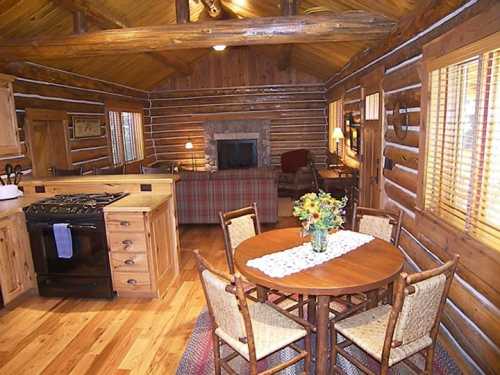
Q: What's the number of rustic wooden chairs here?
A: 4